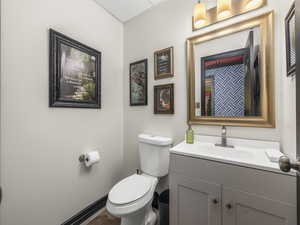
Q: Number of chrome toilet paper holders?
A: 1